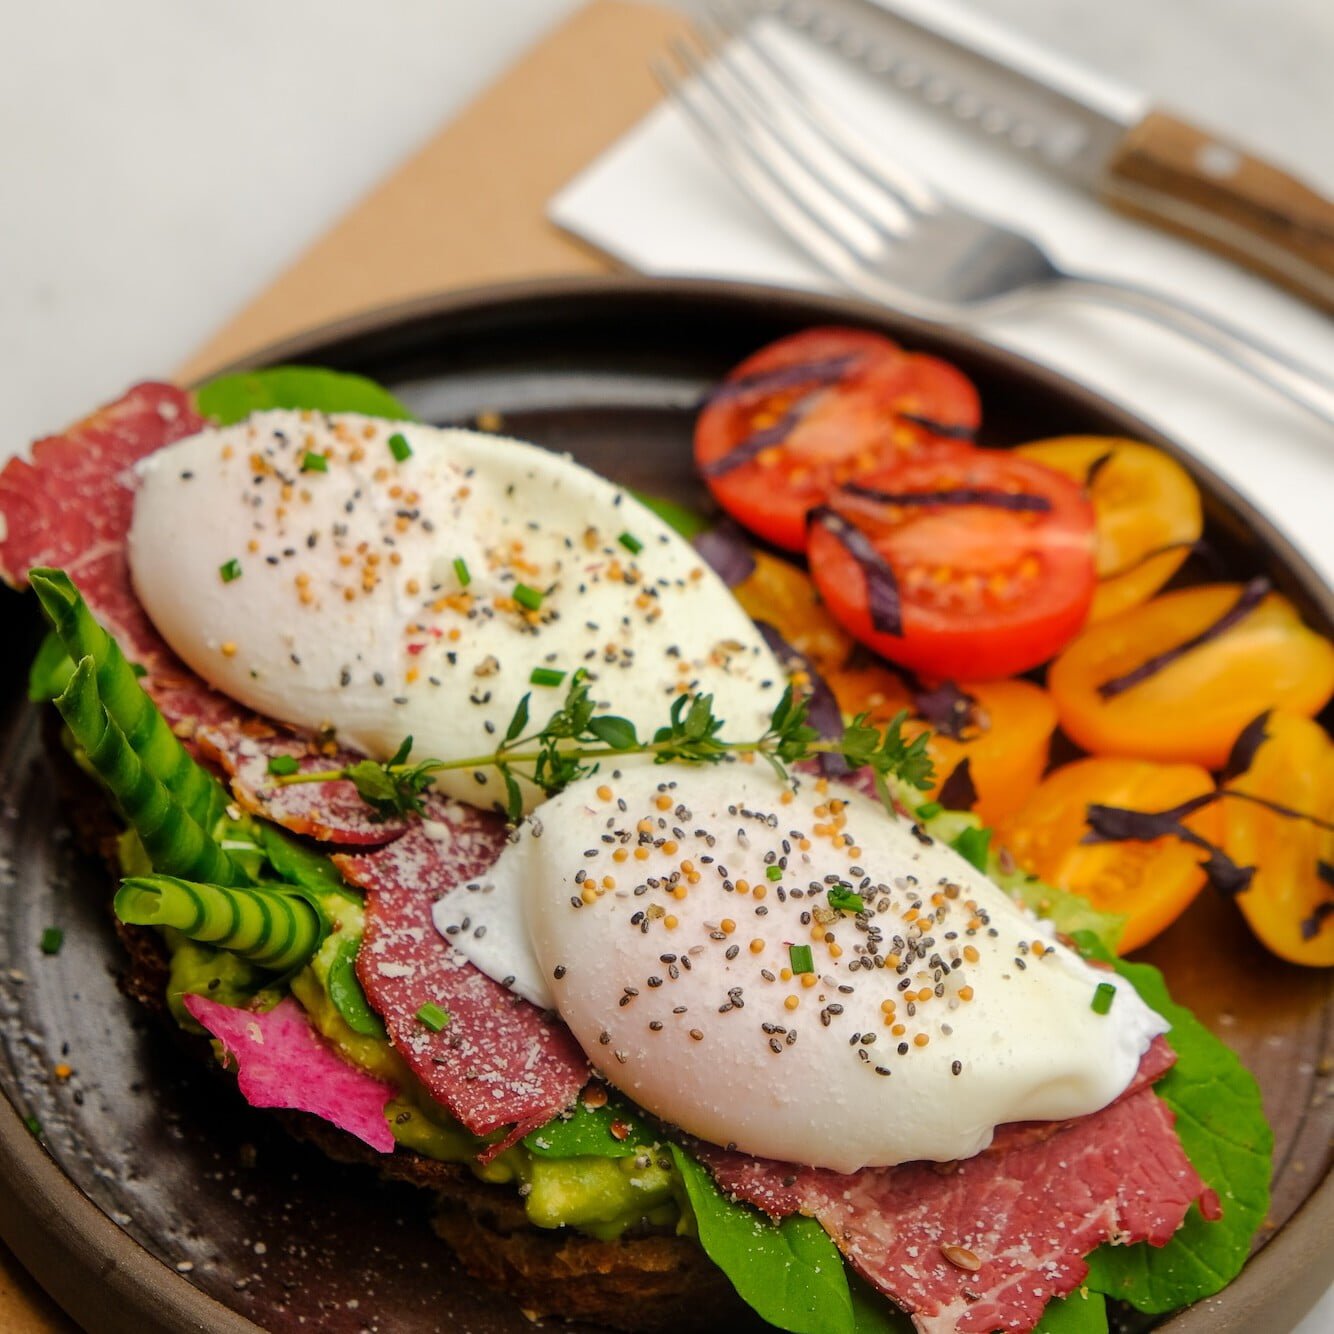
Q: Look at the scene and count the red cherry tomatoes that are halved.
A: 2